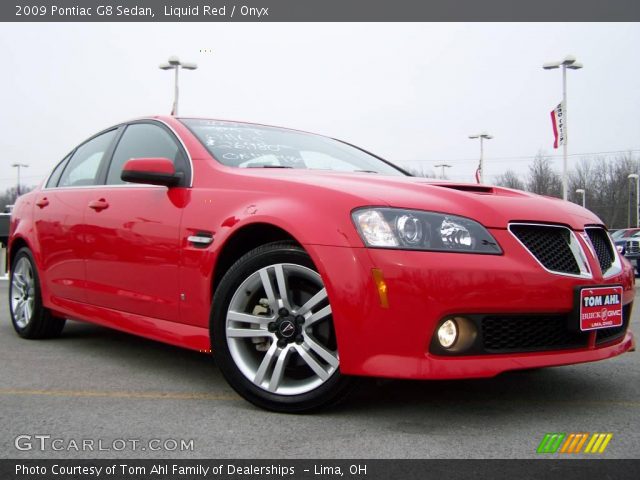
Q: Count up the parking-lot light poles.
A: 7